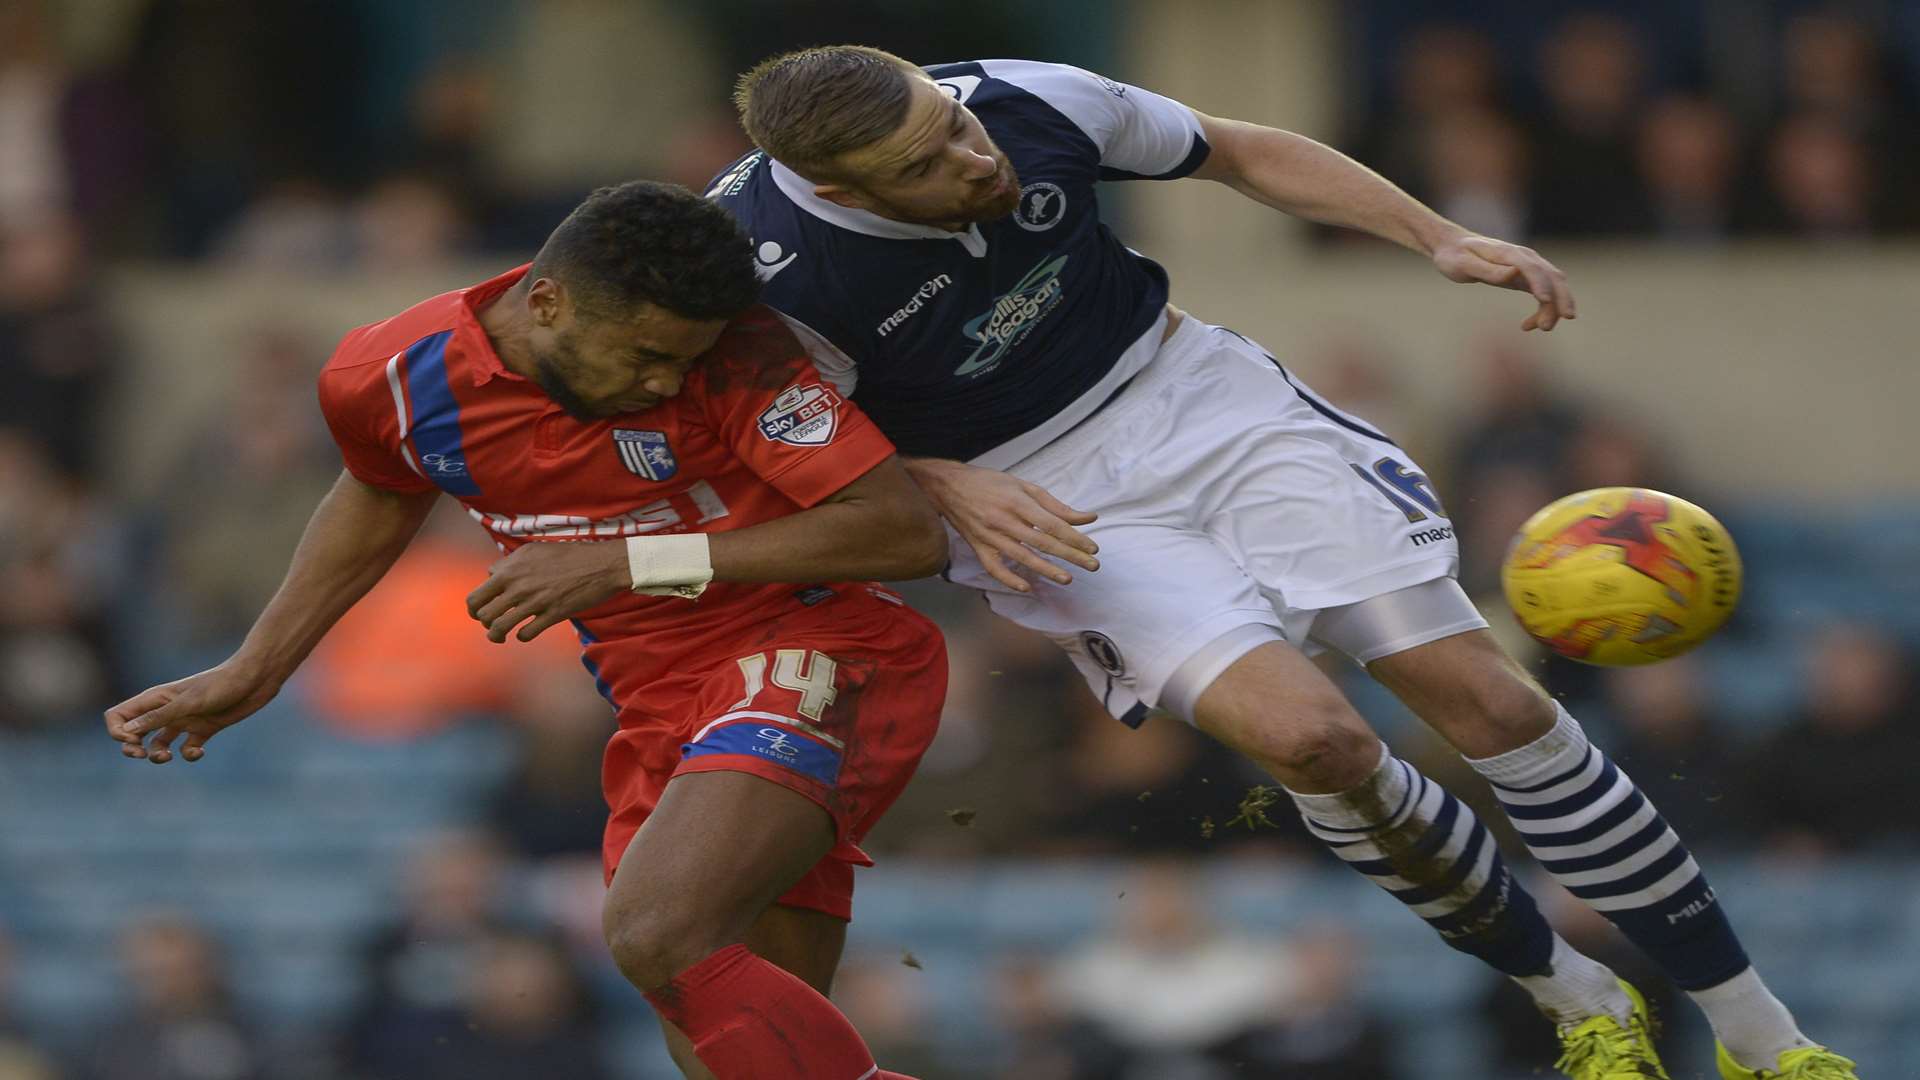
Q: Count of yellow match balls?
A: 1